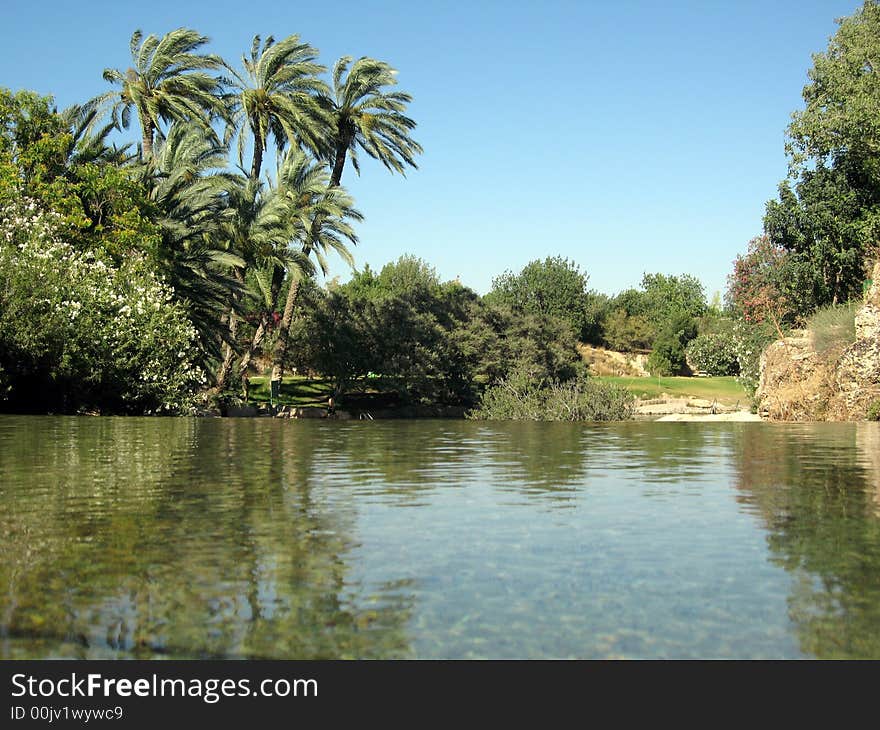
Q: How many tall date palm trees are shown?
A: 3